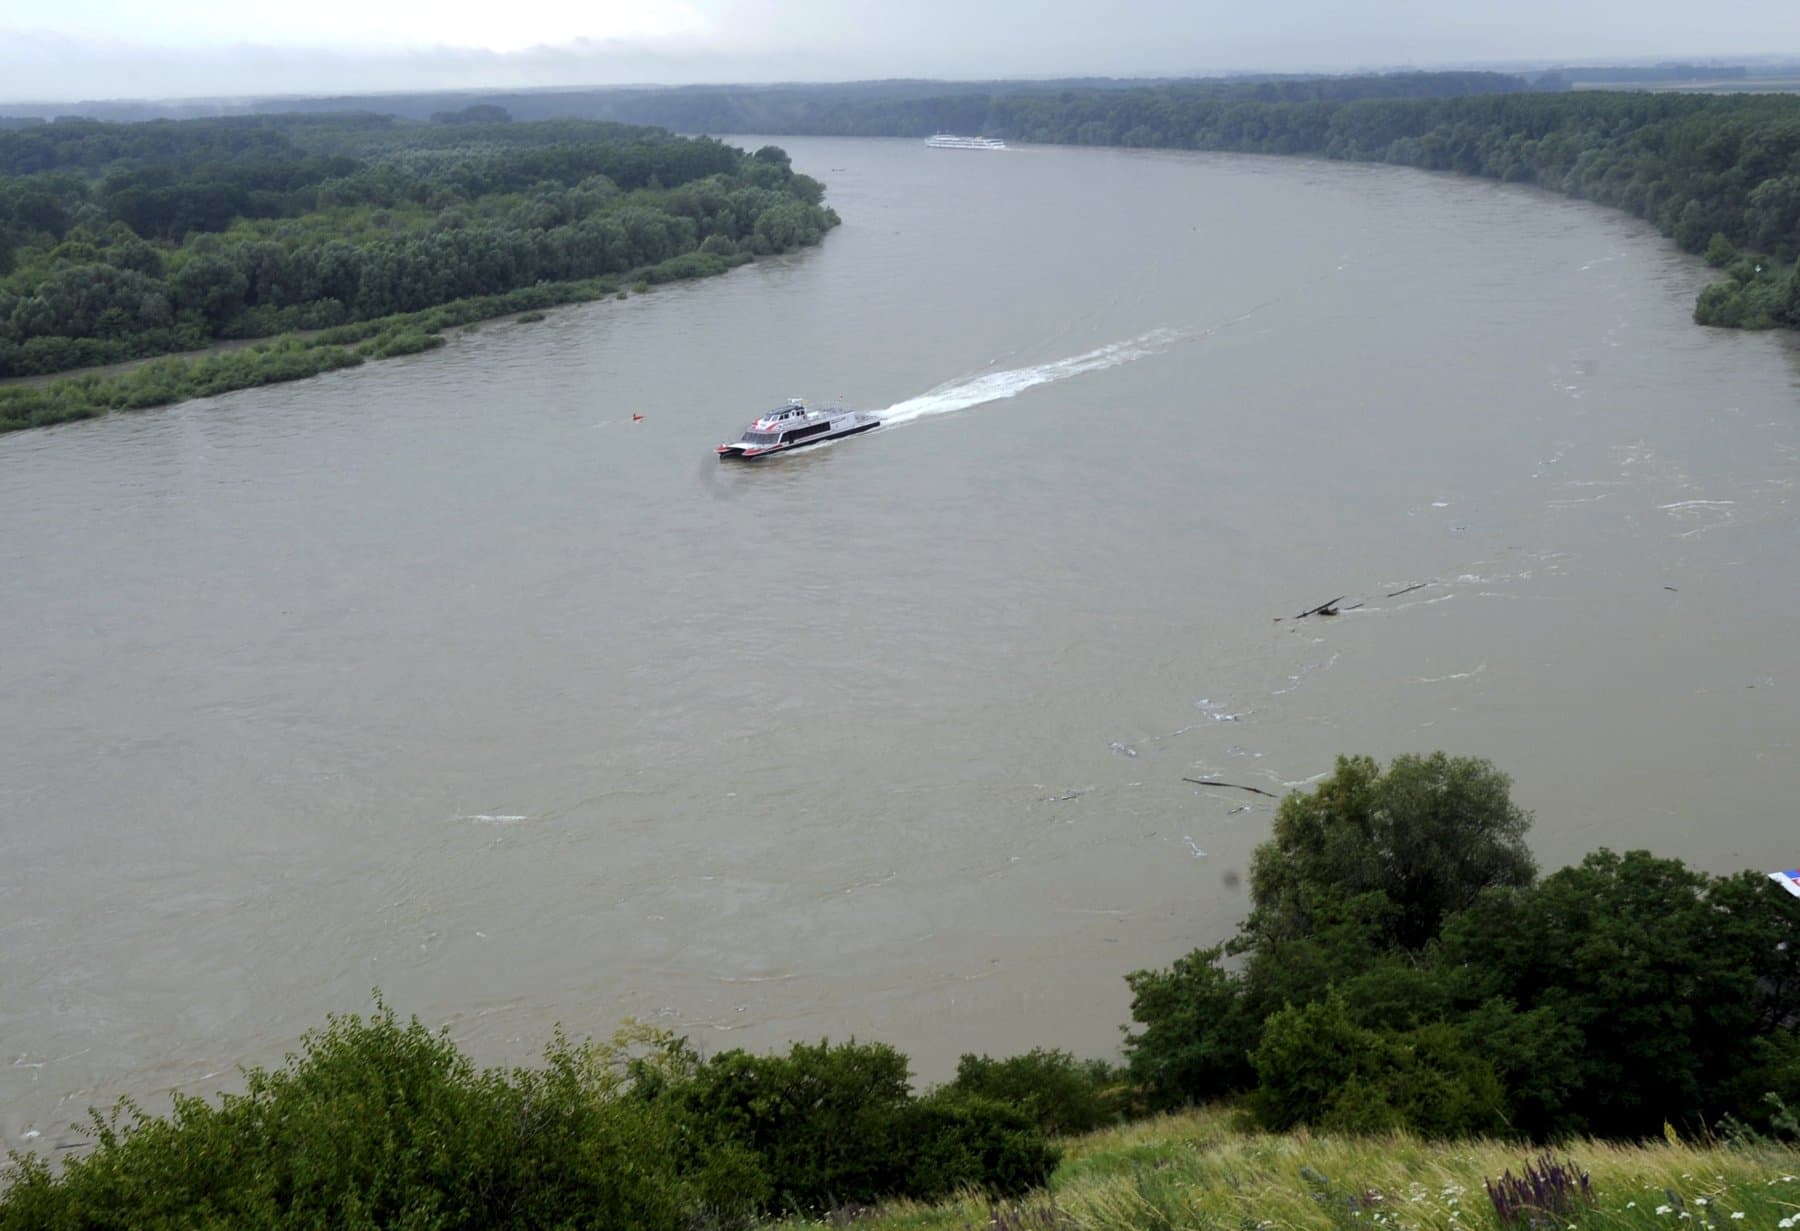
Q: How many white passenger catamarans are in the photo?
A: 1